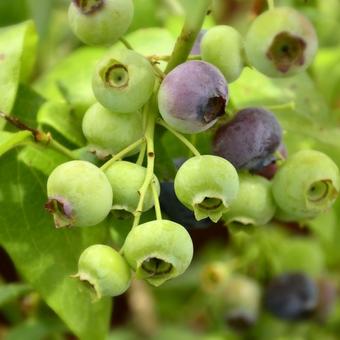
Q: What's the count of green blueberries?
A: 12